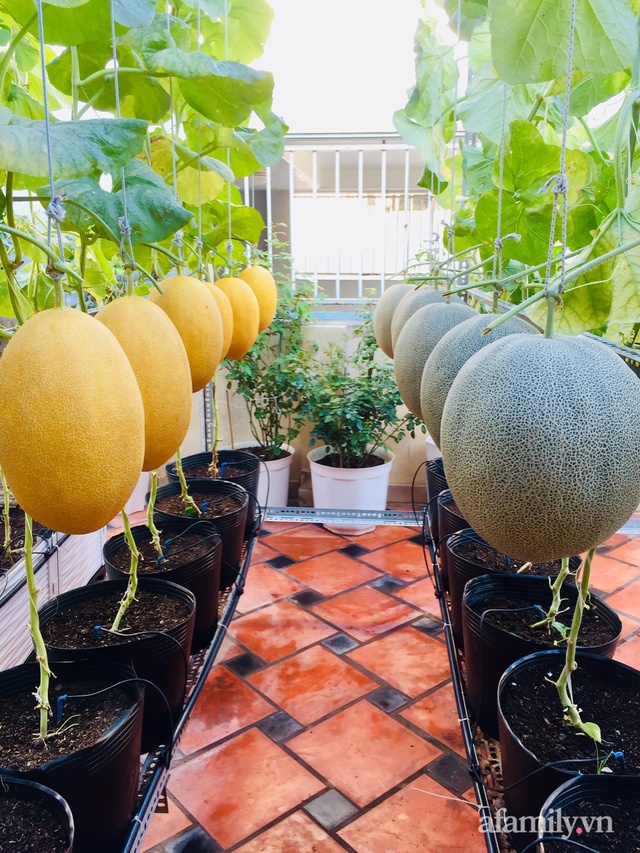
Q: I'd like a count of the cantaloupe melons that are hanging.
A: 5